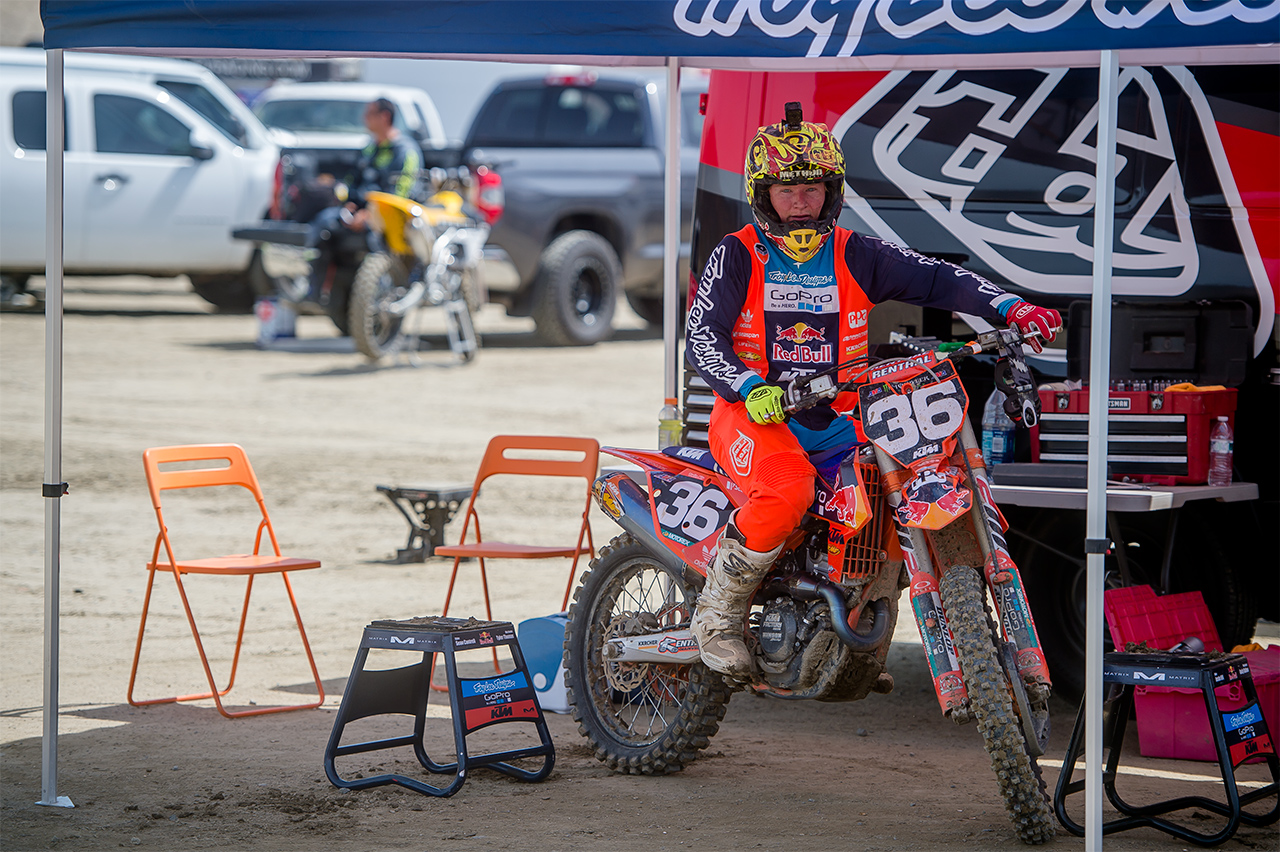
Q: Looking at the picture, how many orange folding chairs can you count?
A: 2